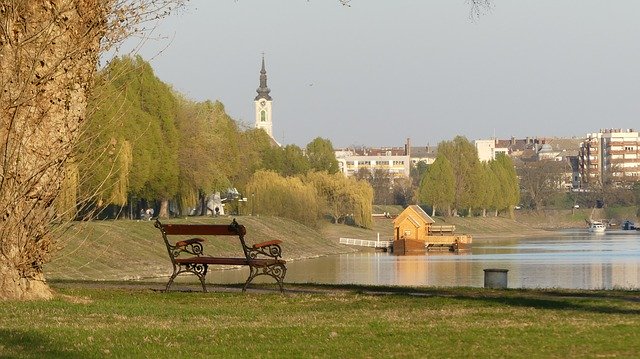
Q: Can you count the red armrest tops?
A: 2